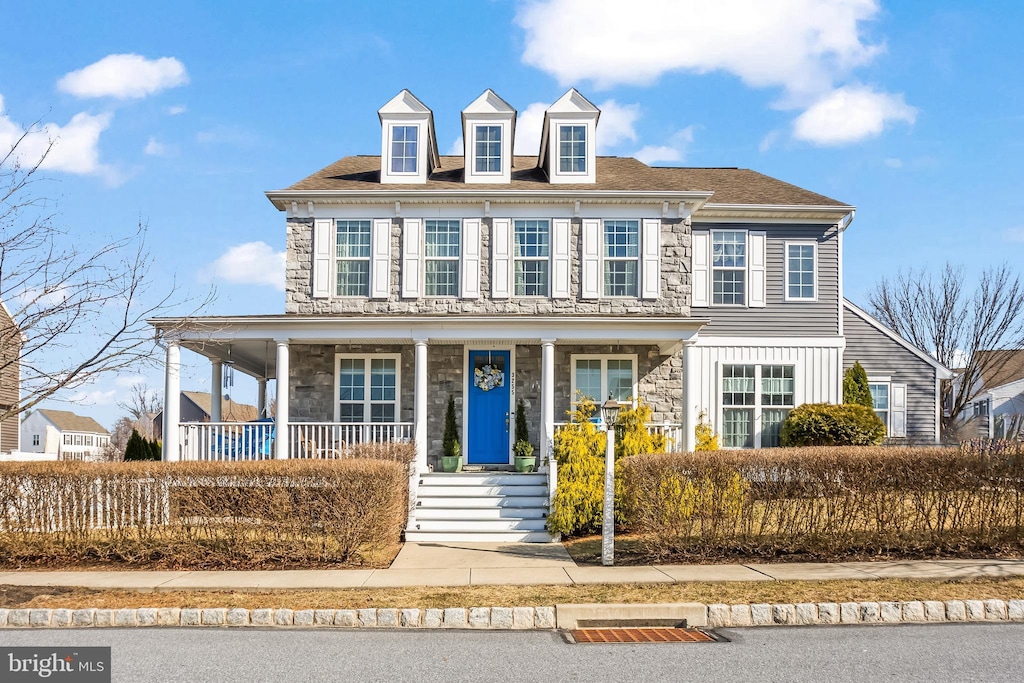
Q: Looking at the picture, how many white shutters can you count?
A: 11